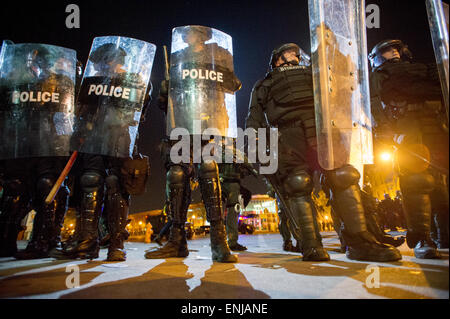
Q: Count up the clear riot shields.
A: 5